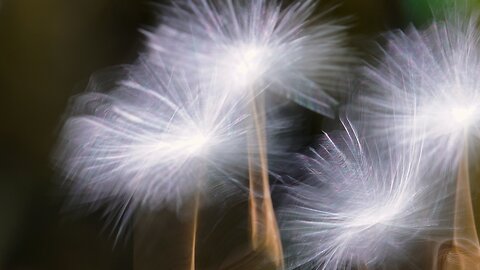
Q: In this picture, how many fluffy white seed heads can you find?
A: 4